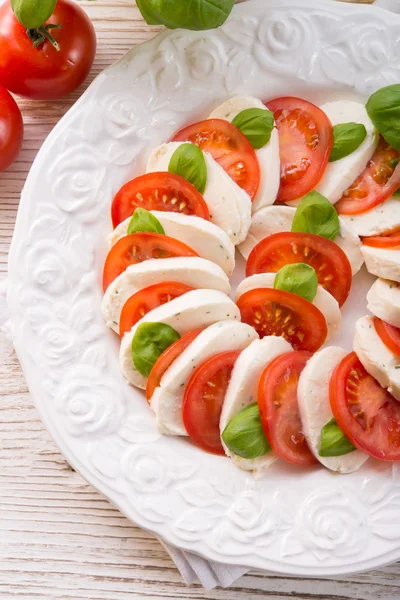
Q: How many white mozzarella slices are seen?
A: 15